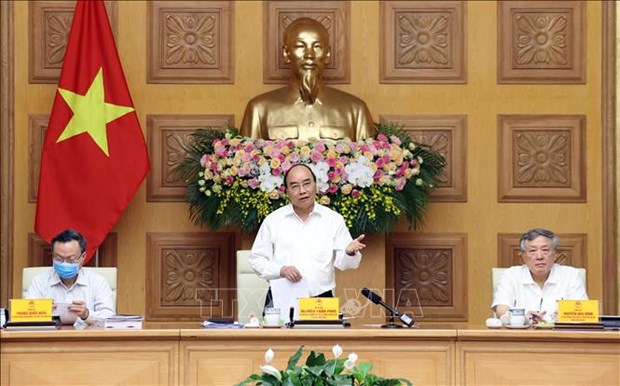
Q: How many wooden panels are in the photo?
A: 13